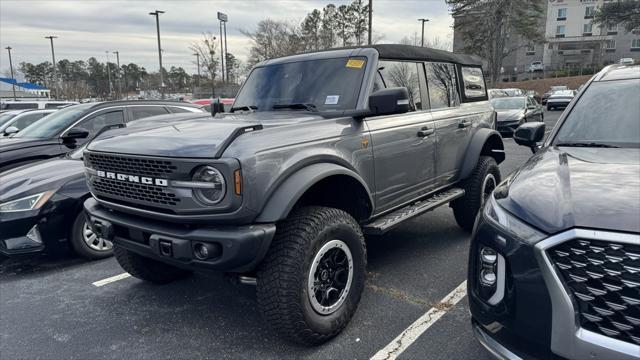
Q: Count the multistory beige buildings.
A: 1